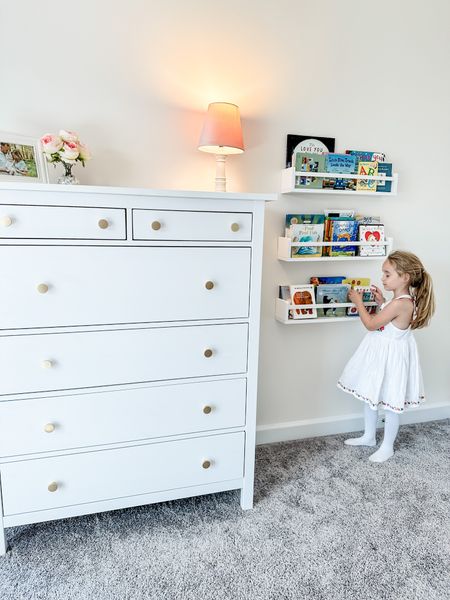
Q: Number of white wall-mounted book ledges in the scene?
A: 3